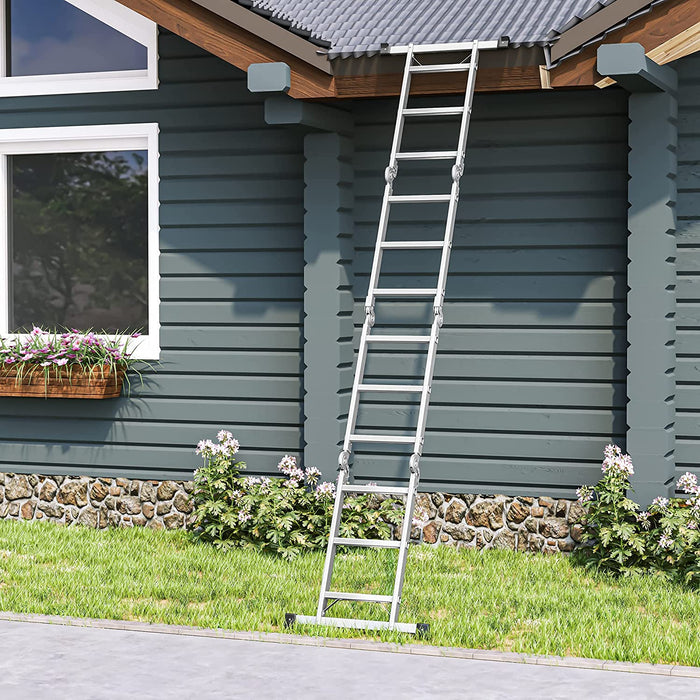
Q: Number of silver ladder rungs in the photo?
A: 12